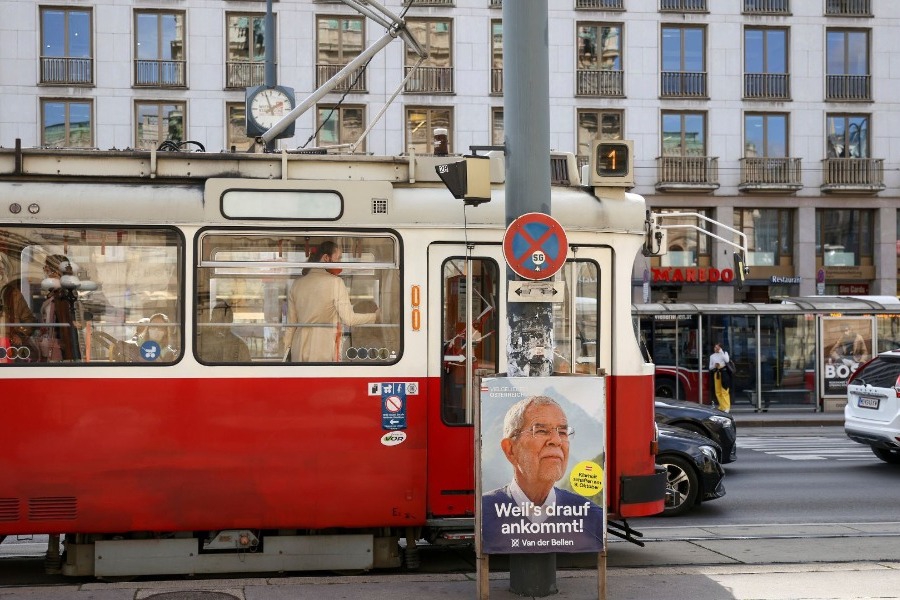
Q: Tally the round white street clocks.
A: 1